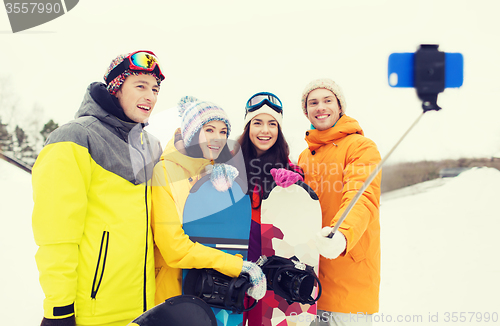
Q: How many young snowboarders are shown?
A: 4